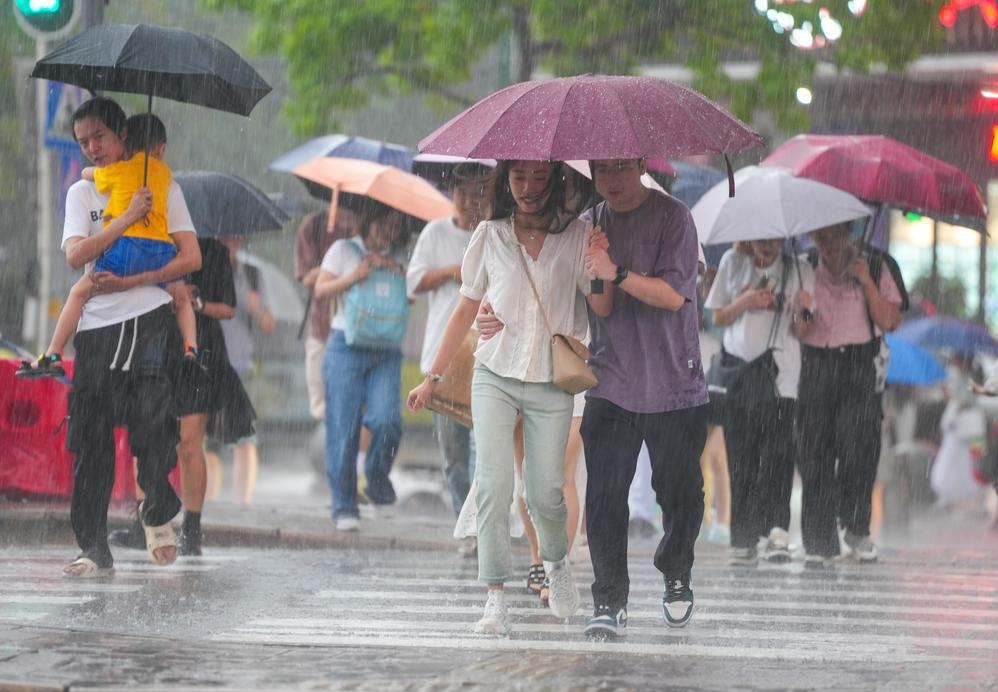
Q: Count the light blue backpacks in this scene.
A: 1